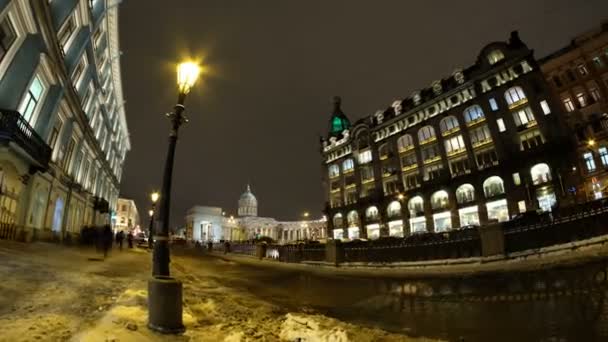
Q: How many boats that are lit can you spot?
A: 0